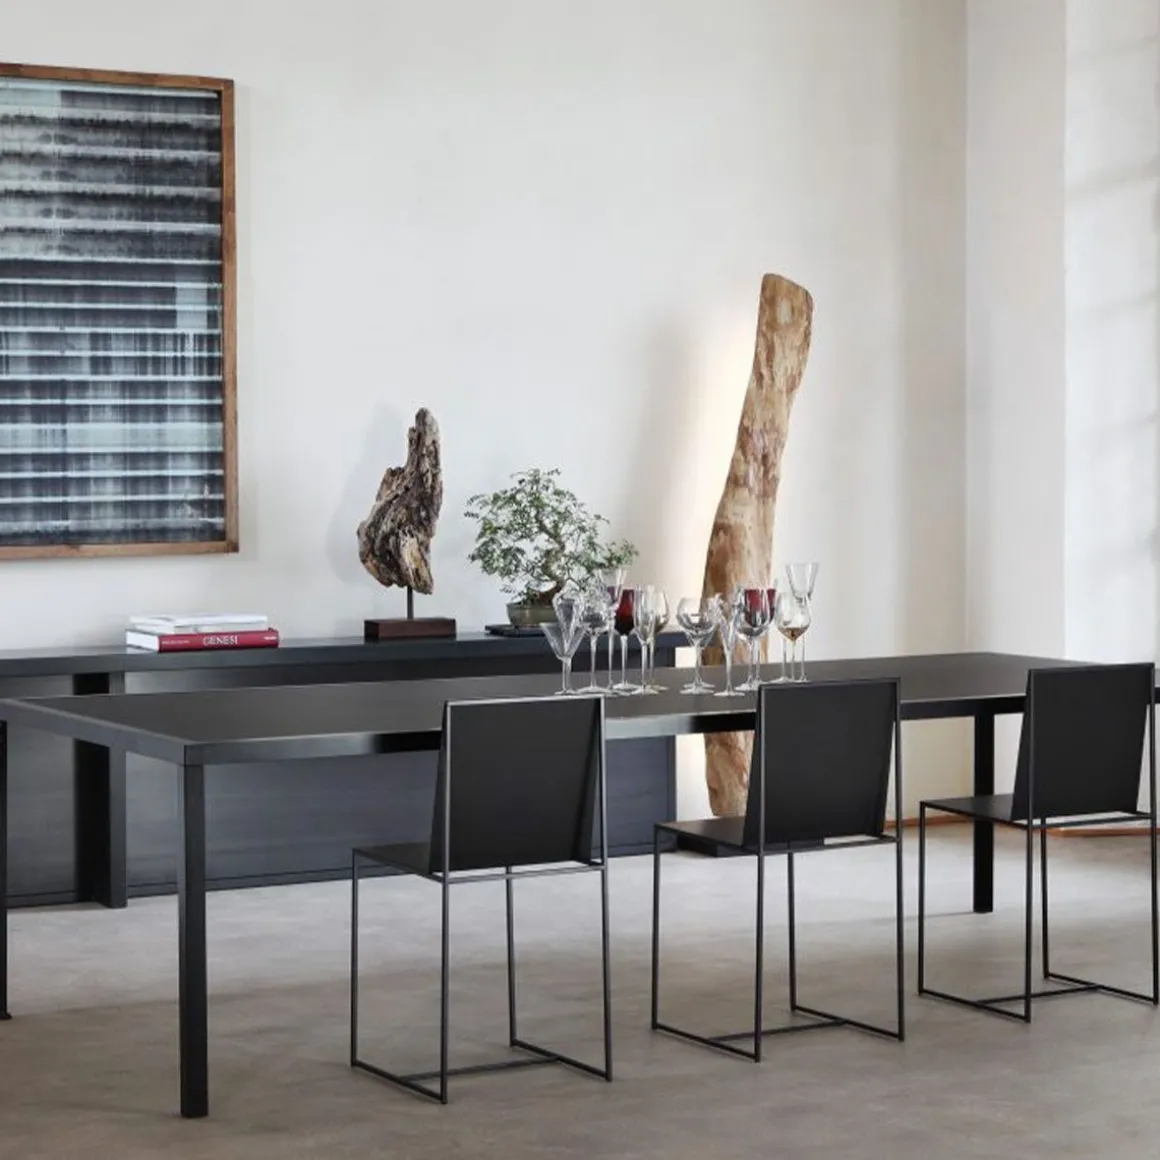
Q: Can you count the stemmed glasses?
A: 15